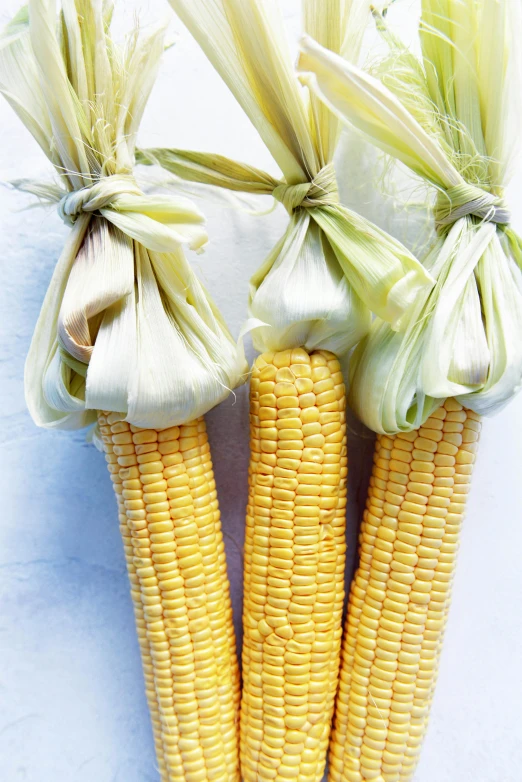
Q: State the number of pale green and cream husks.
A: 3